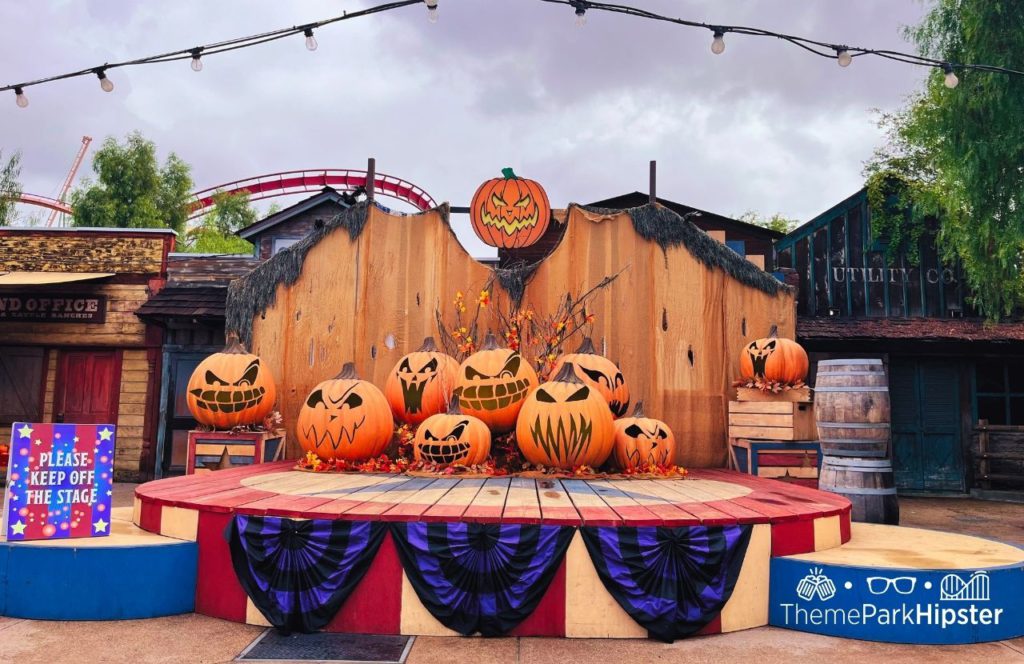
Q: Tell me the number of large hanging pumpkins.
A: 1